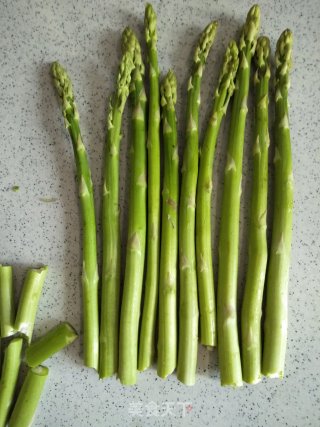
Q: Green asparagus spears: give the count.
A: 10